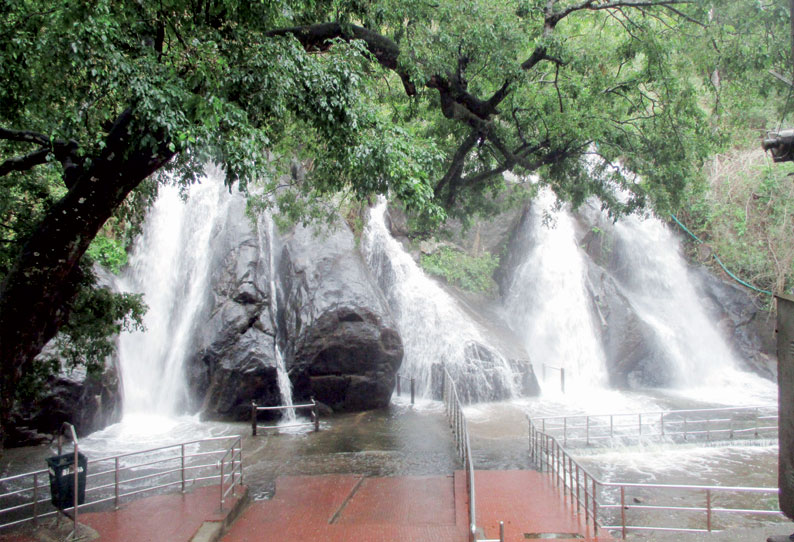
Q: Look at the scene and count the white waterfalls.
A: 5